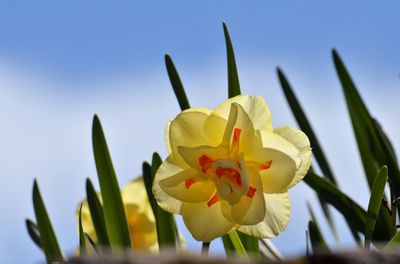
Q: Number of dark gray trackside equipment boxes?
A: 0